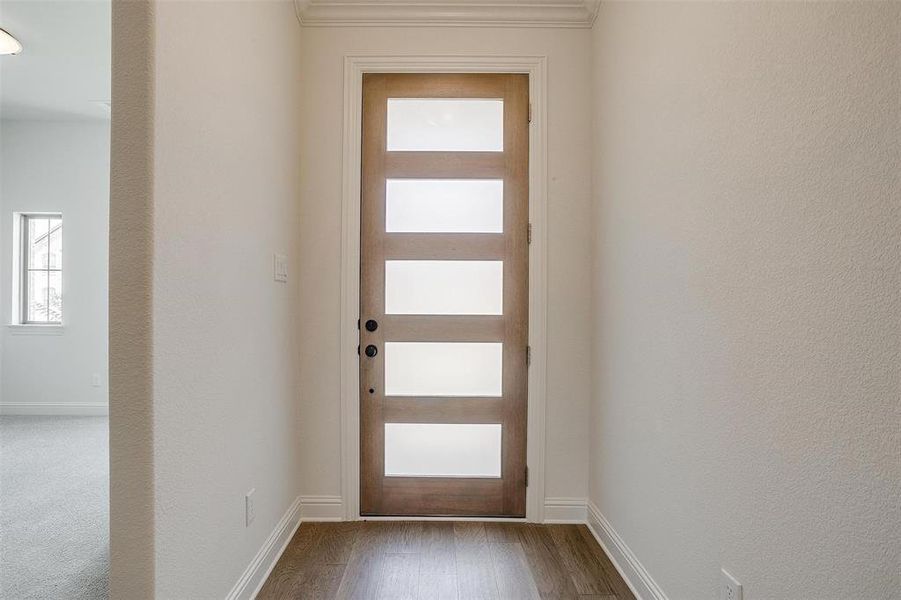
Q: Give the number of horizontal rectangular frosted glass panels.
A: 5